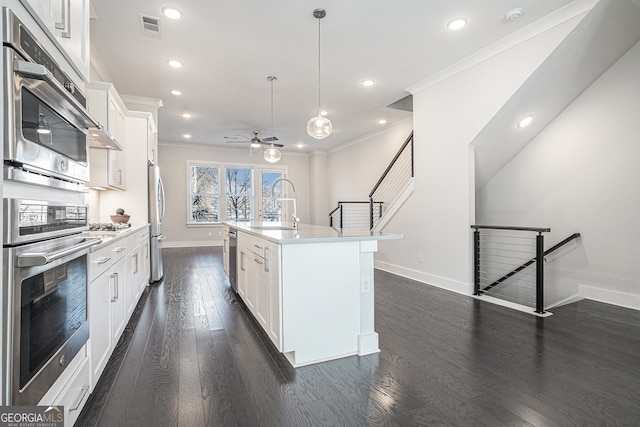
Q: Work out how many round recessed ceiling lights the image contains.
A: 11